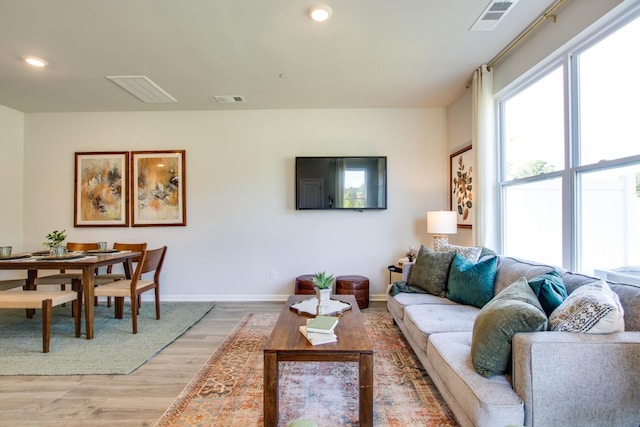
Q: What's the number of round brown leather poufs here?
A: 2